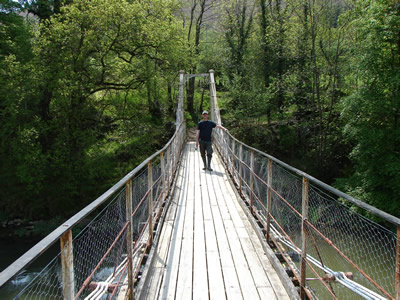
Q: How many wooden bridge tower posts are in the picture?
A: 2